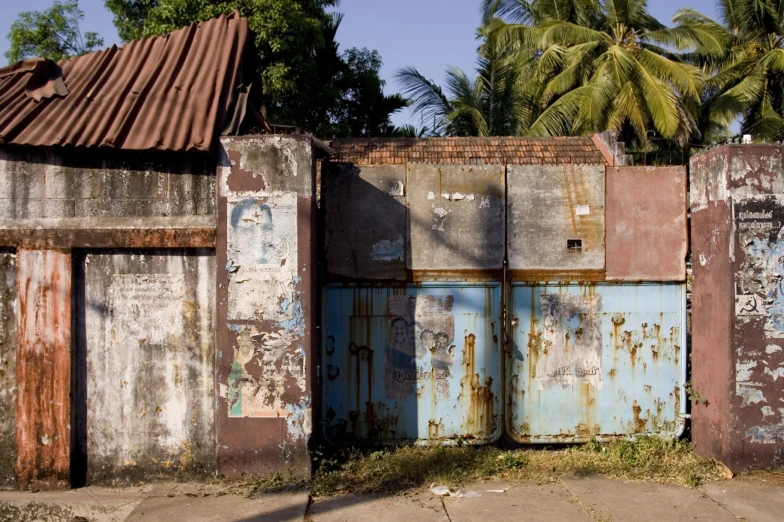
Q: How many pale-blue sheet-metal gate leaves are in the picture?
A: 2